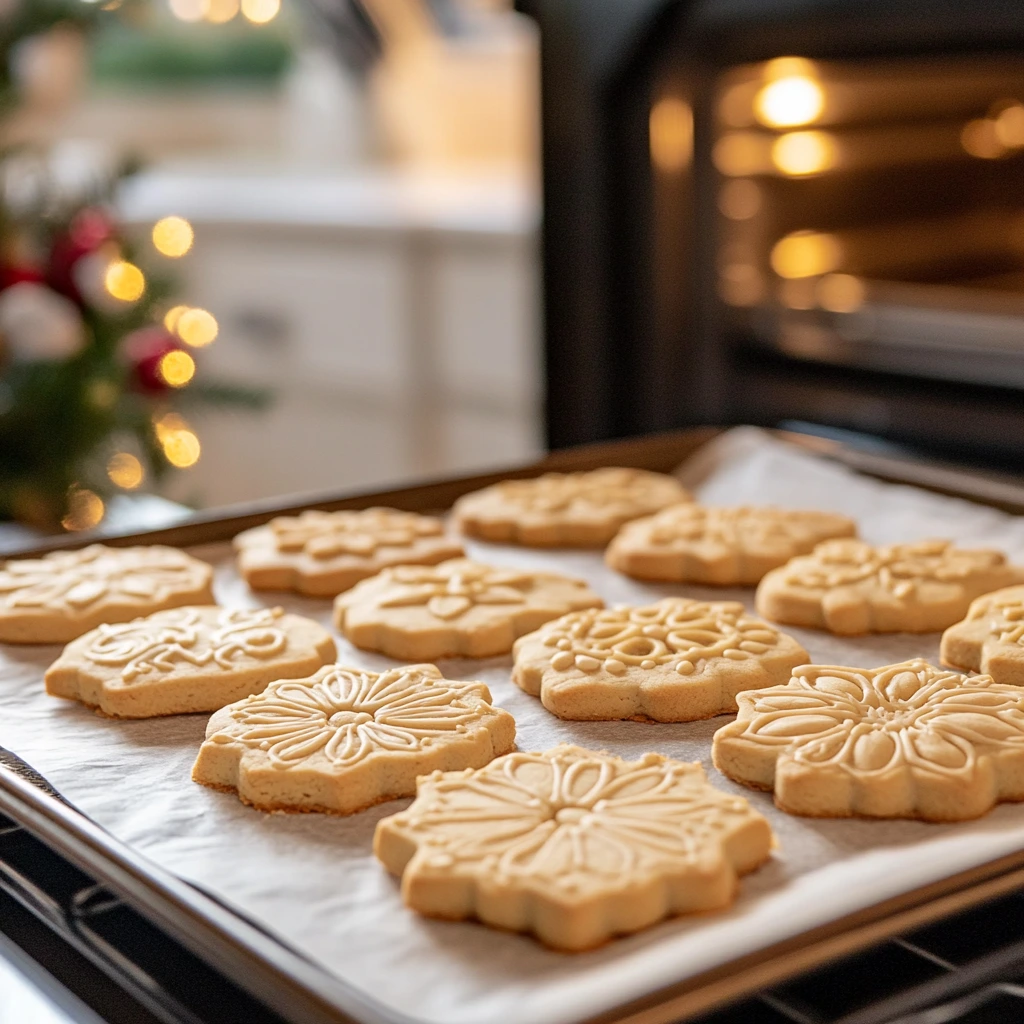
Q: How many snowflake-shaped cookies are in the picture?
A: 12